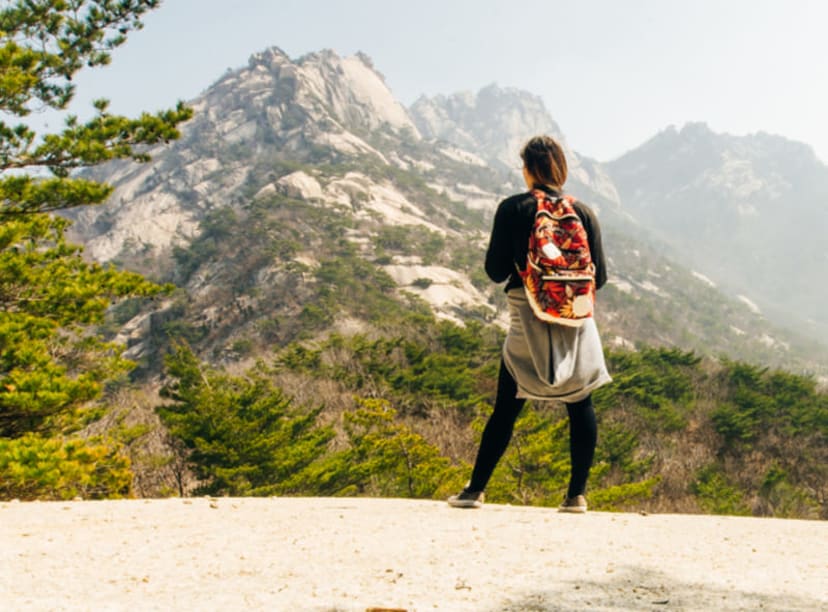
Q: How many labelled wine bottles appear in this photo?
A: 0